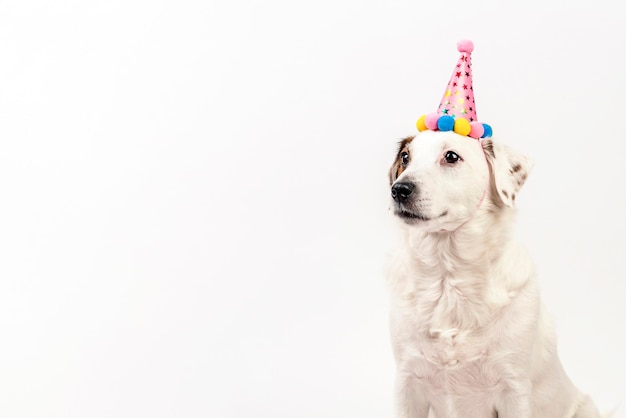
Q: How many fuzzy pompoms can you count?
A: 7